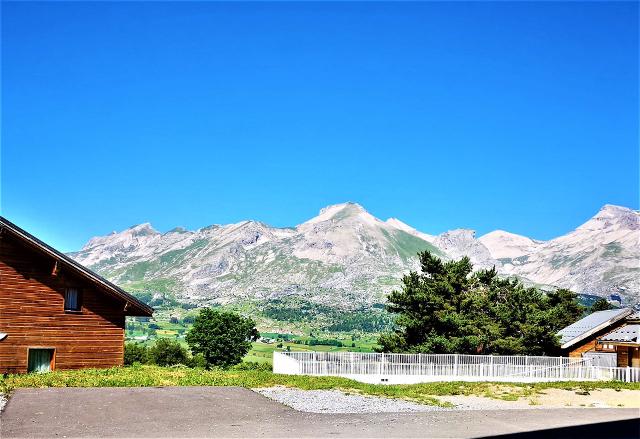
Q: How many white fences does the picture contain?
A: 1